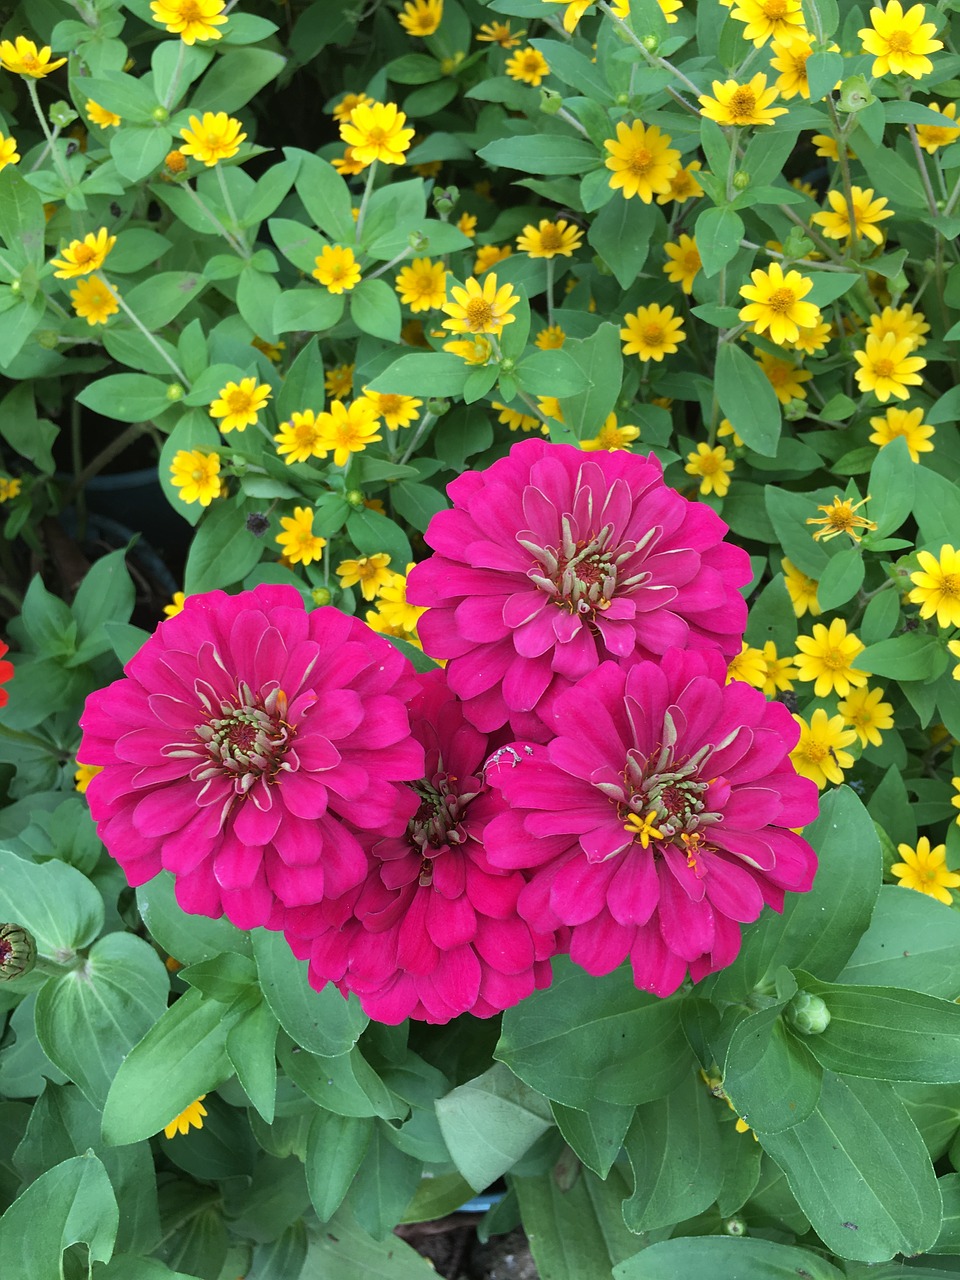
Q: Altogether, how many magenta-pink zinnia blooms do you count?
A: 4